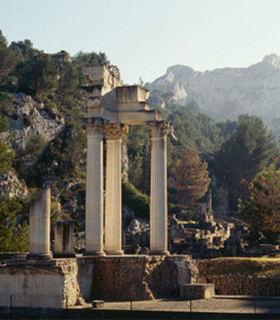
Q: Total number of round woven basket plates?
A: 0